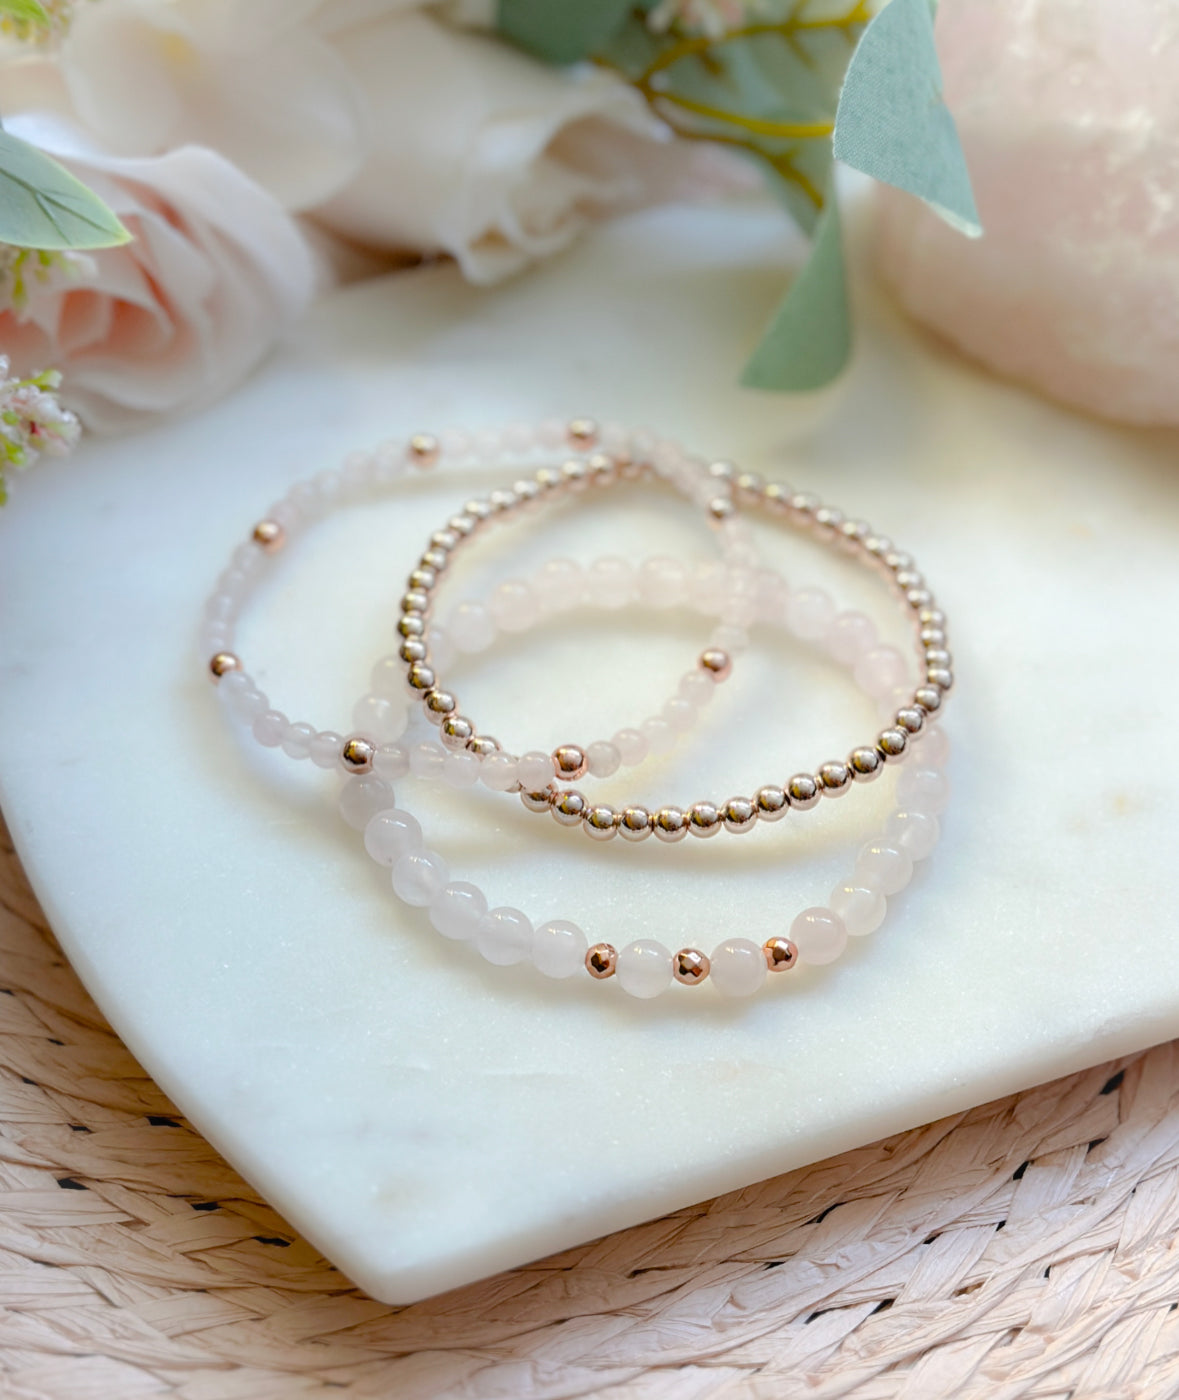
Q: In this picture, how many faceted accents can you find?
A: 3